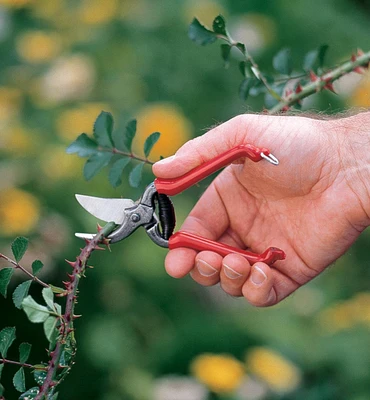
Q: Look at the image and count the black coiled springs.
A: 1